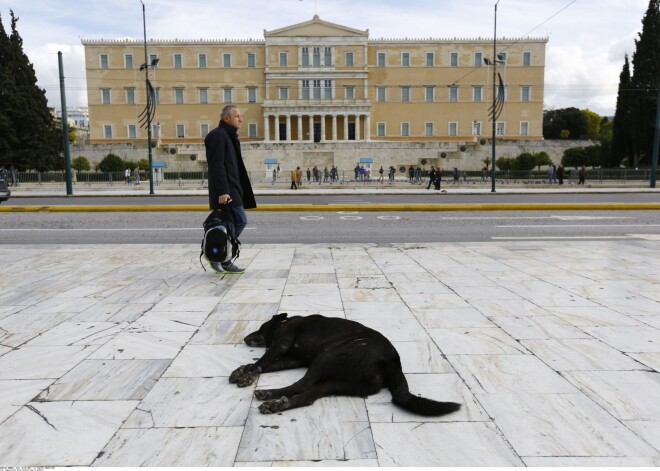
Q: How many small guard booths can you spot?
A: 3